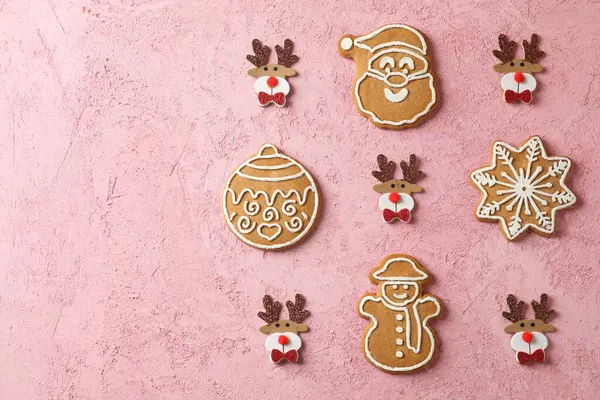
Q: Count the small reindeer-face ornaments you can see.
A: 5